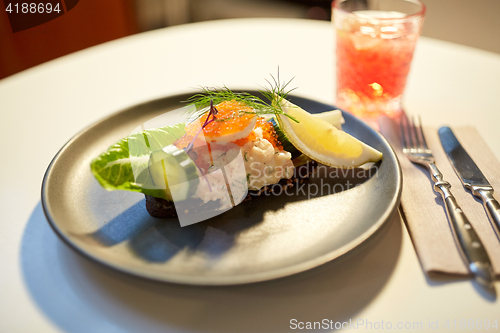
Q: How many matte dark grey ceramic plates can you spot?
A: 1